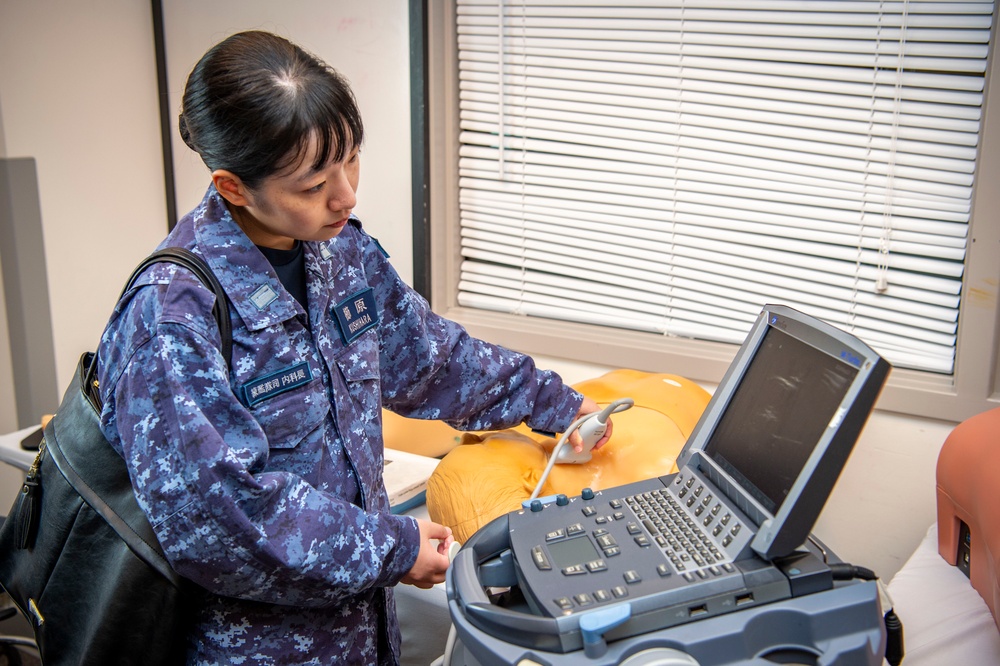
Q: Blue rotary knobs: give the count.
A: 3